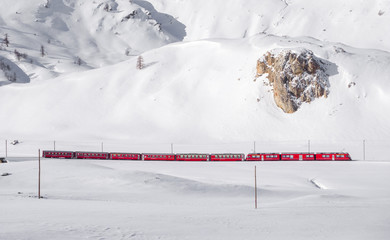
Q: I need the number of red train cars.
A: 9